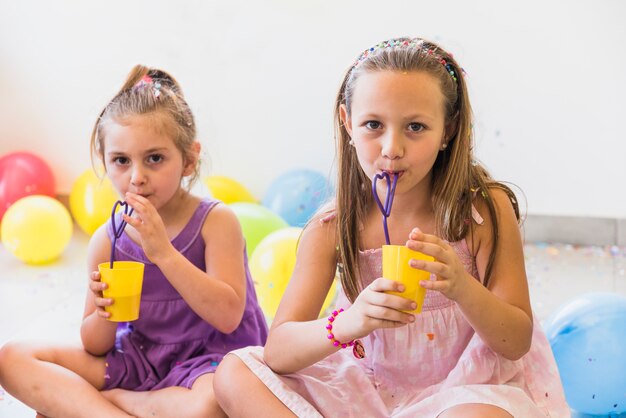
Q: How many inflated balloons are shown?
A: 8